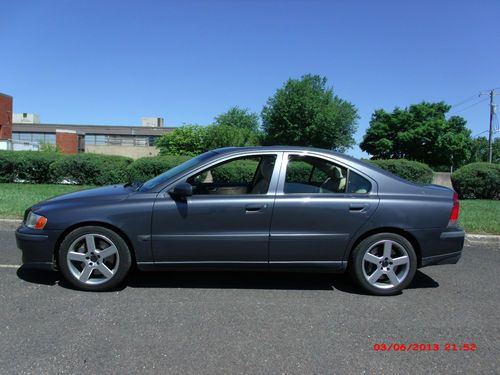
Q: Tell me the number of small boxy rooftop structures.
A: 2